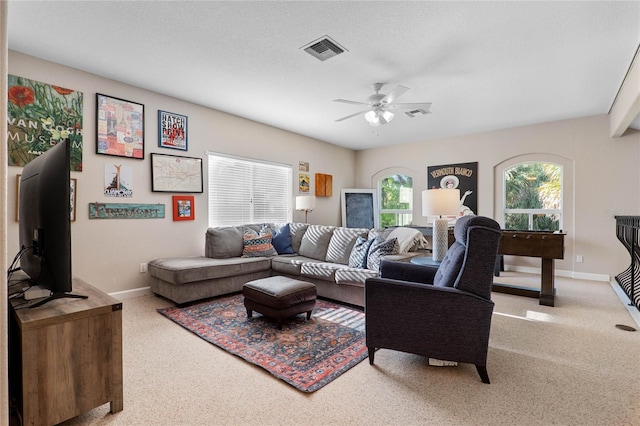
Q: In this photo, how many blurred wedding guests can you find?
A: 0